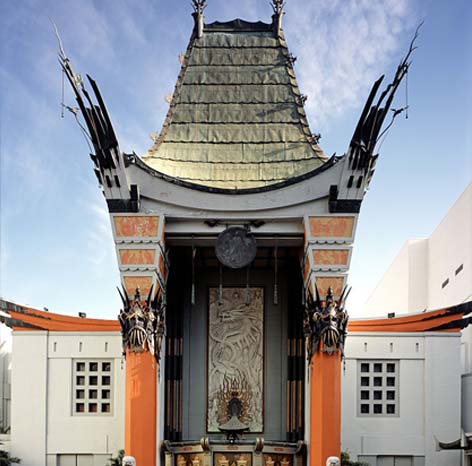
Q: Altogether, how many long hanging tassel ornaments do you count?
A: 4